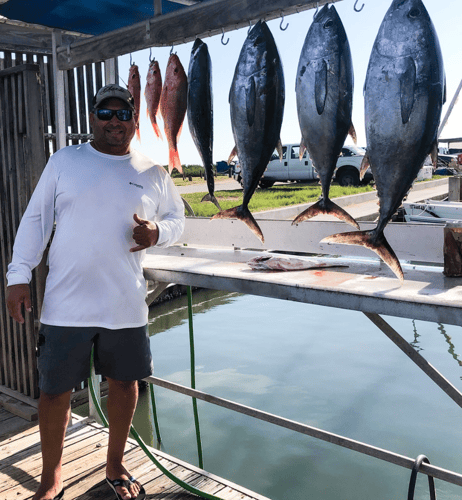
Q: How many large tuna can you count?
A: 3